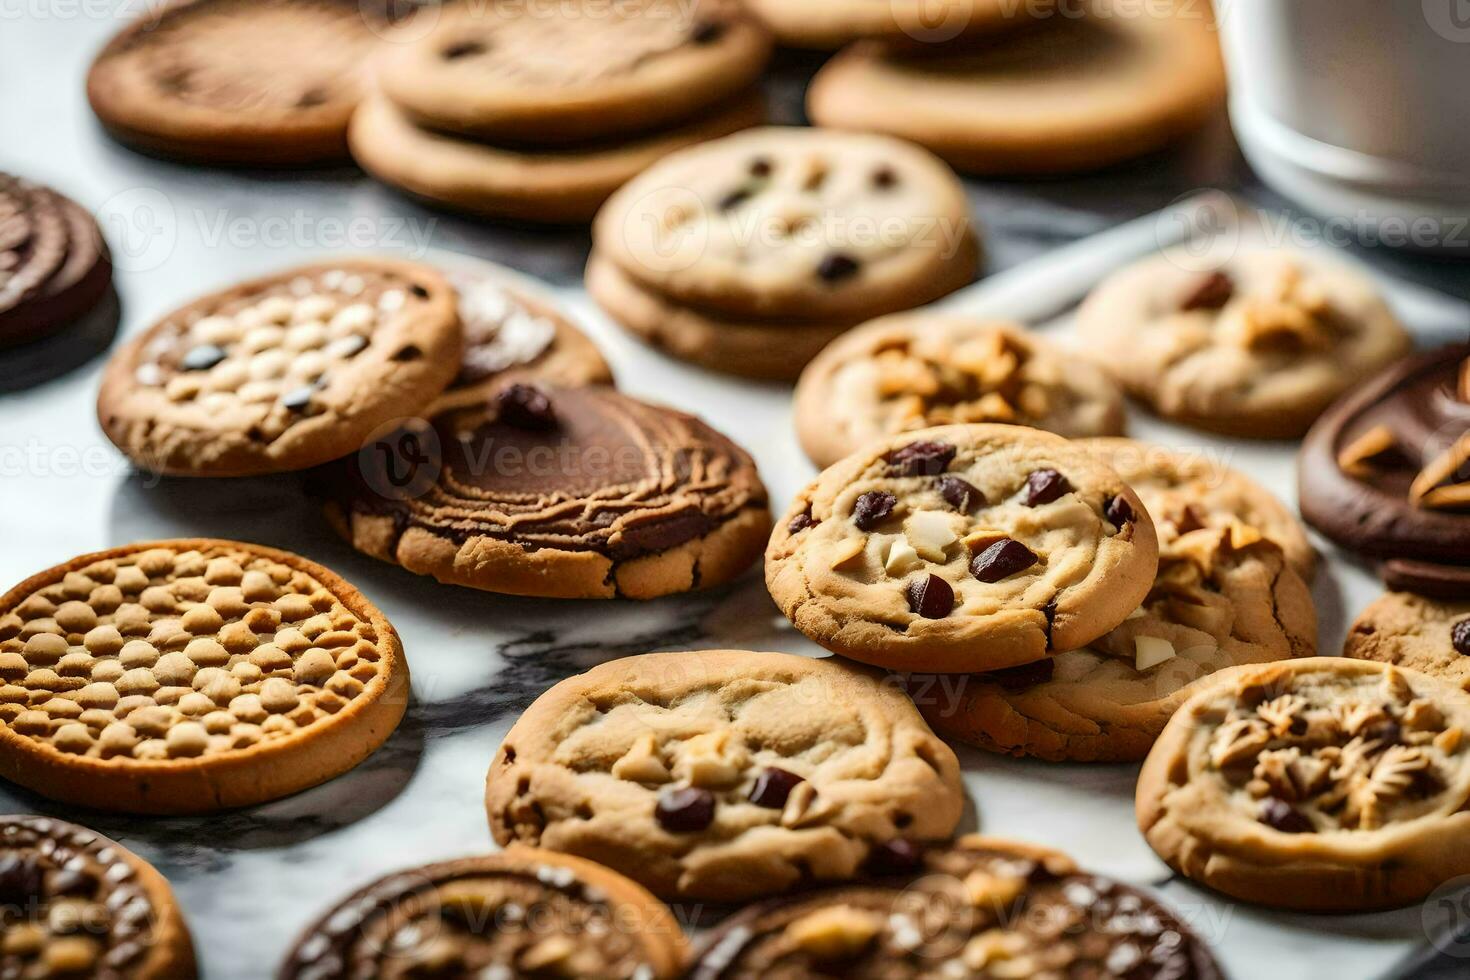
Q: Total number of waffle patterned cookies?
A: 1